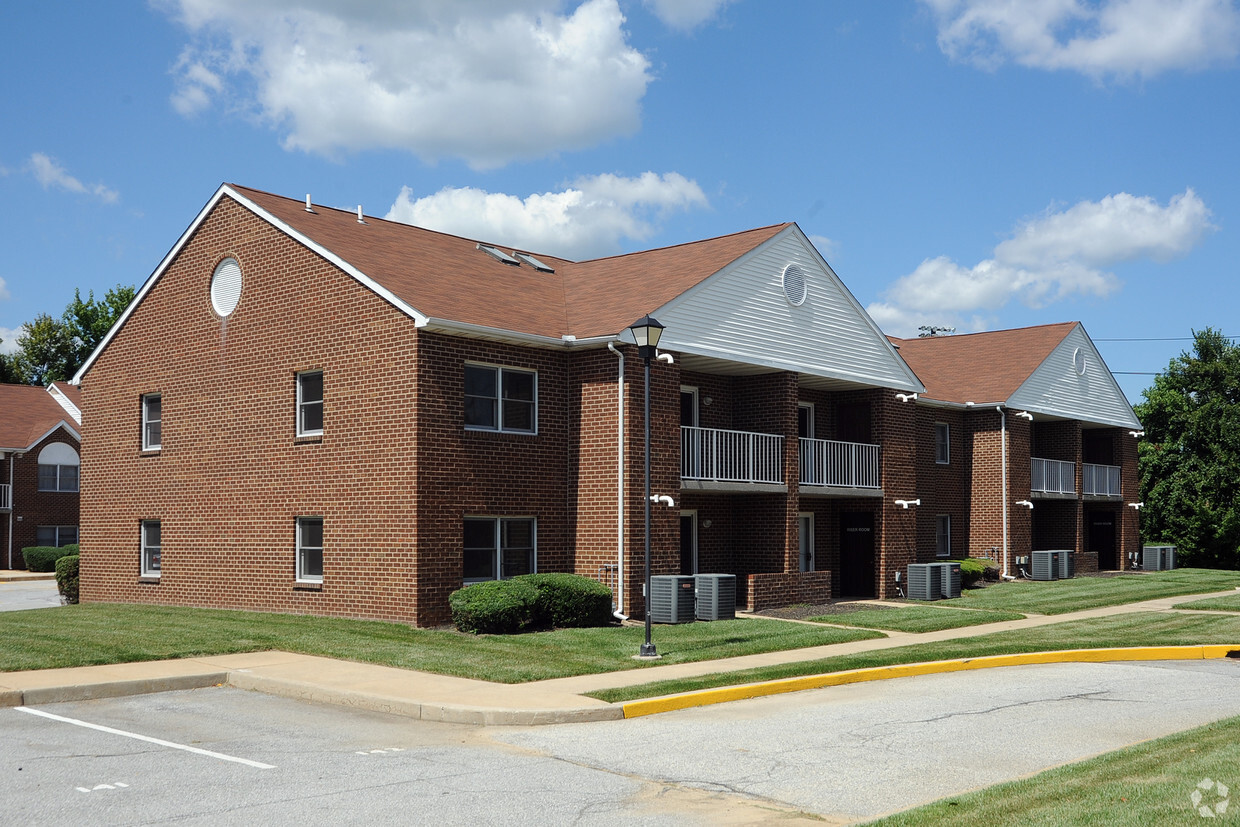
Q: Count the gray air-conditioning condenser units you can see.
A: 8